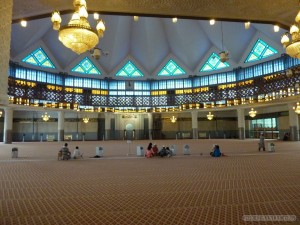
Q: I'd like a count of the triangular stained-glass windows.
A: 6